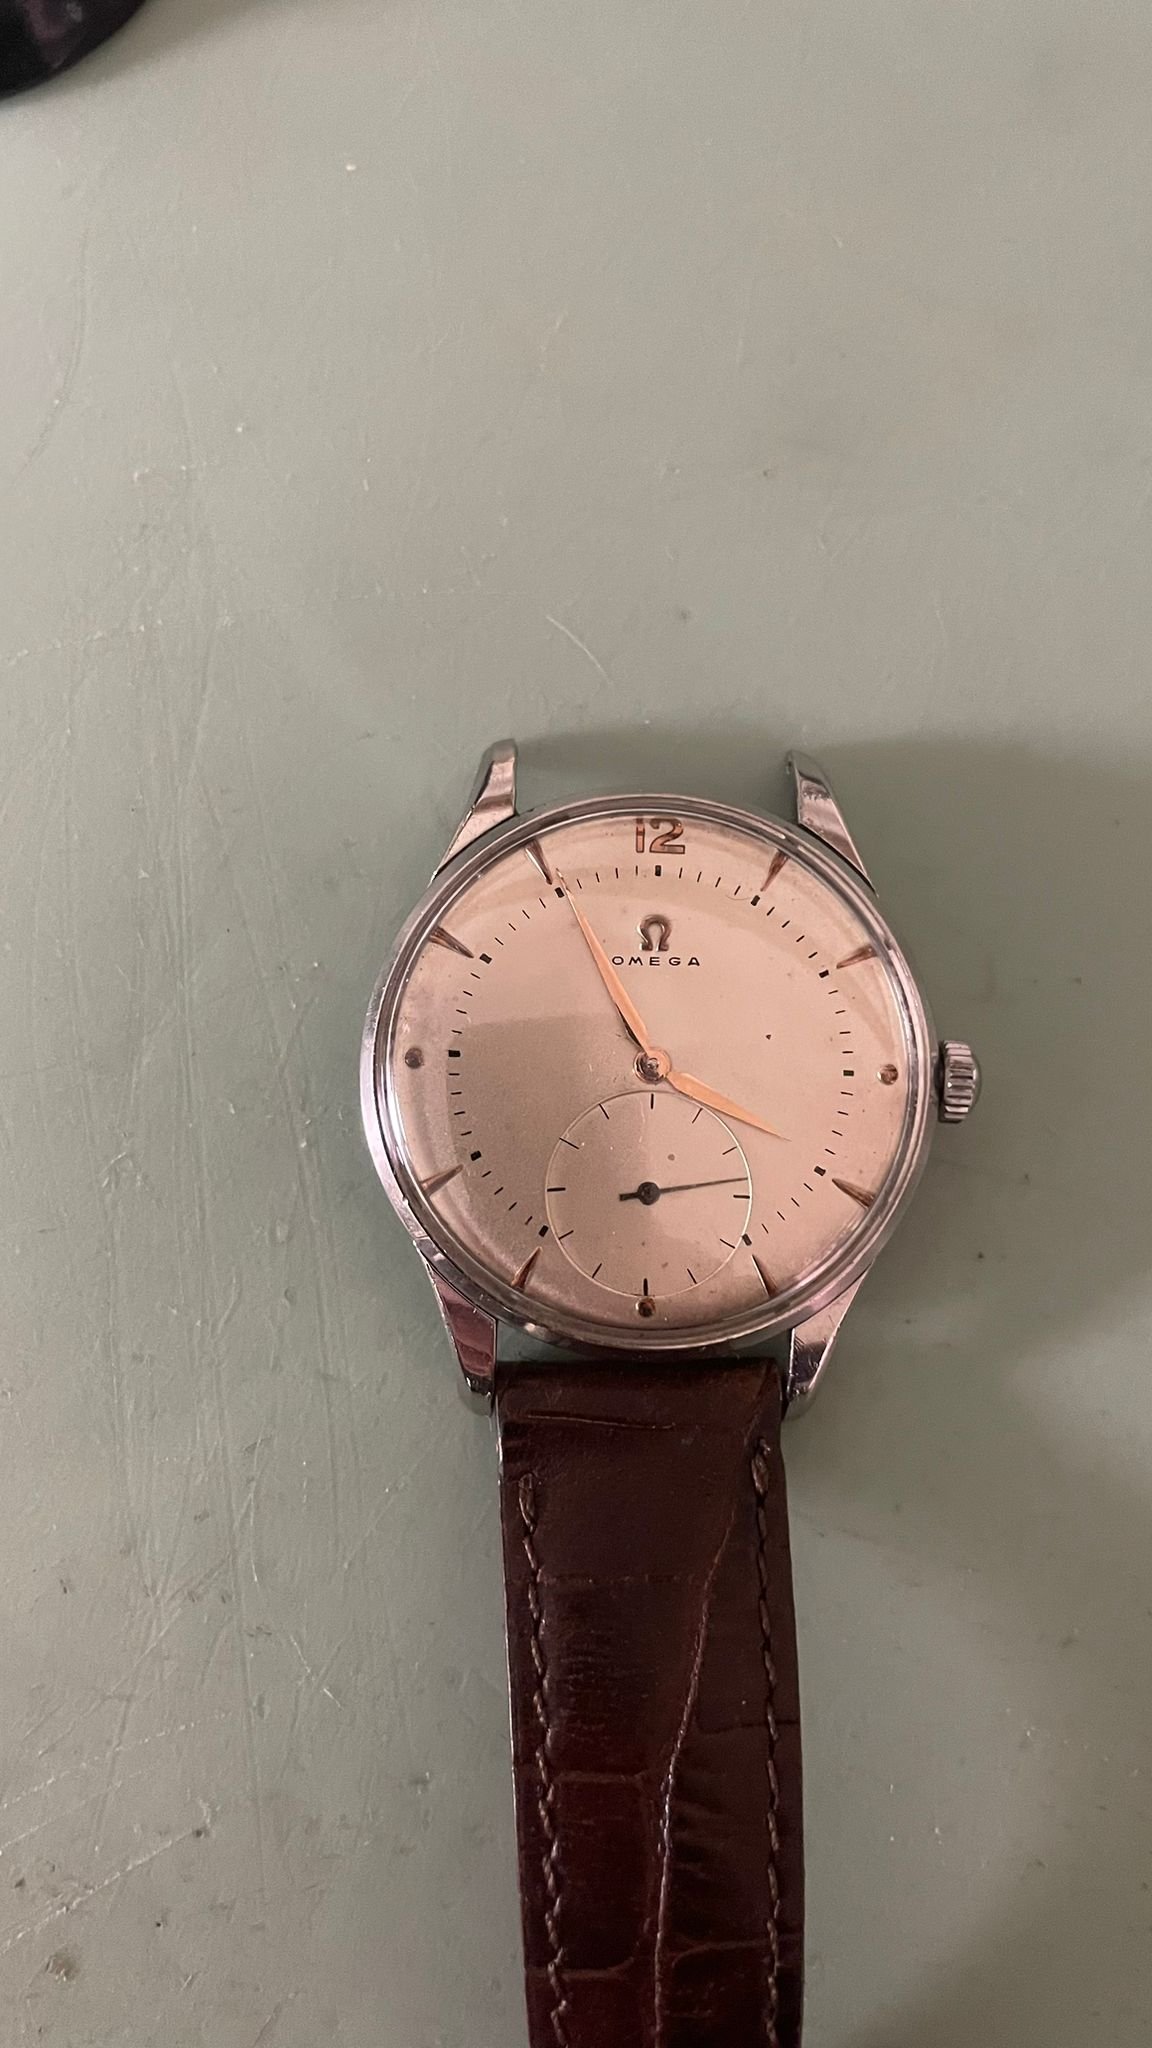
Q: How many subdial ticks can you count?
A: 12